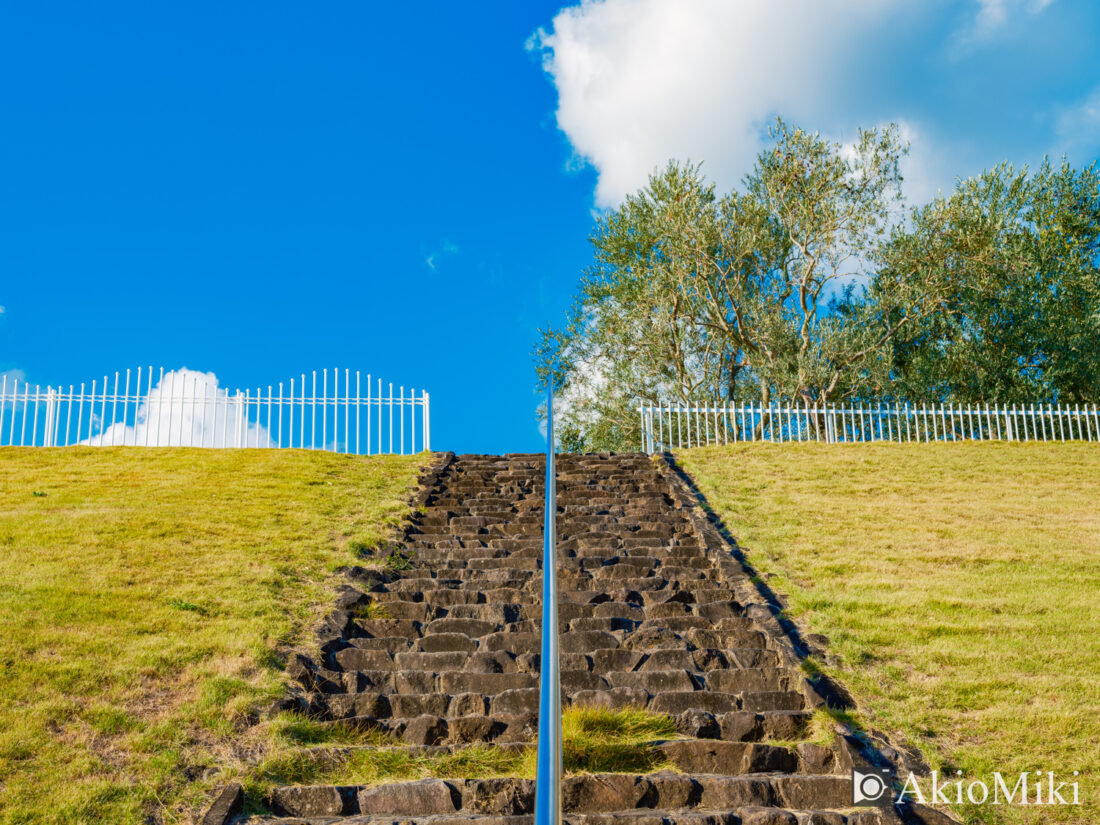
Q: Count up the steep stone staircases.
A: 1